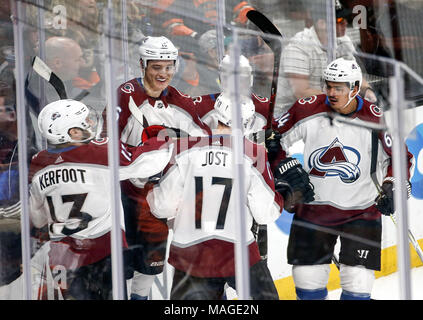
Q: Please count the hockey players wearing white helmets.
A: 5